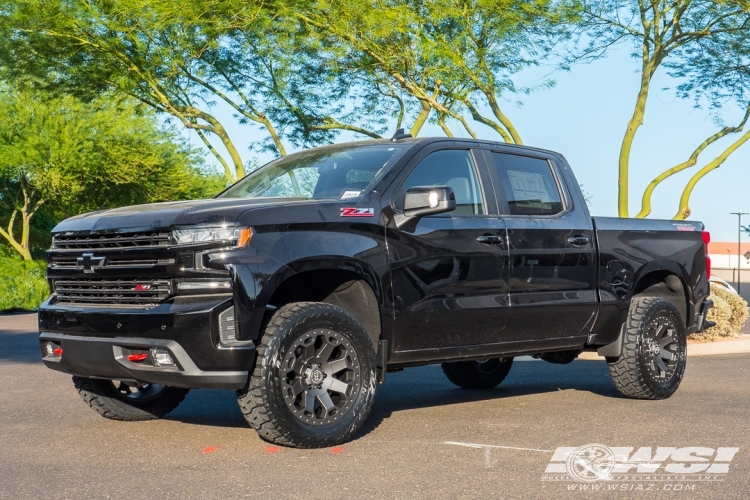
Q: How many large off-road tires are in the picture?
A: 4